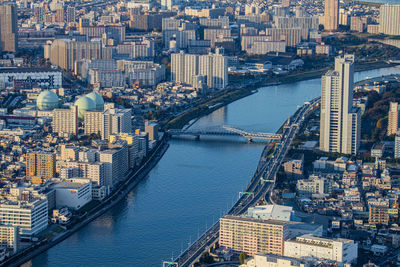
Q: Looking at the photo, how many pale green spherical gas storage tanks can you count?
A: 3